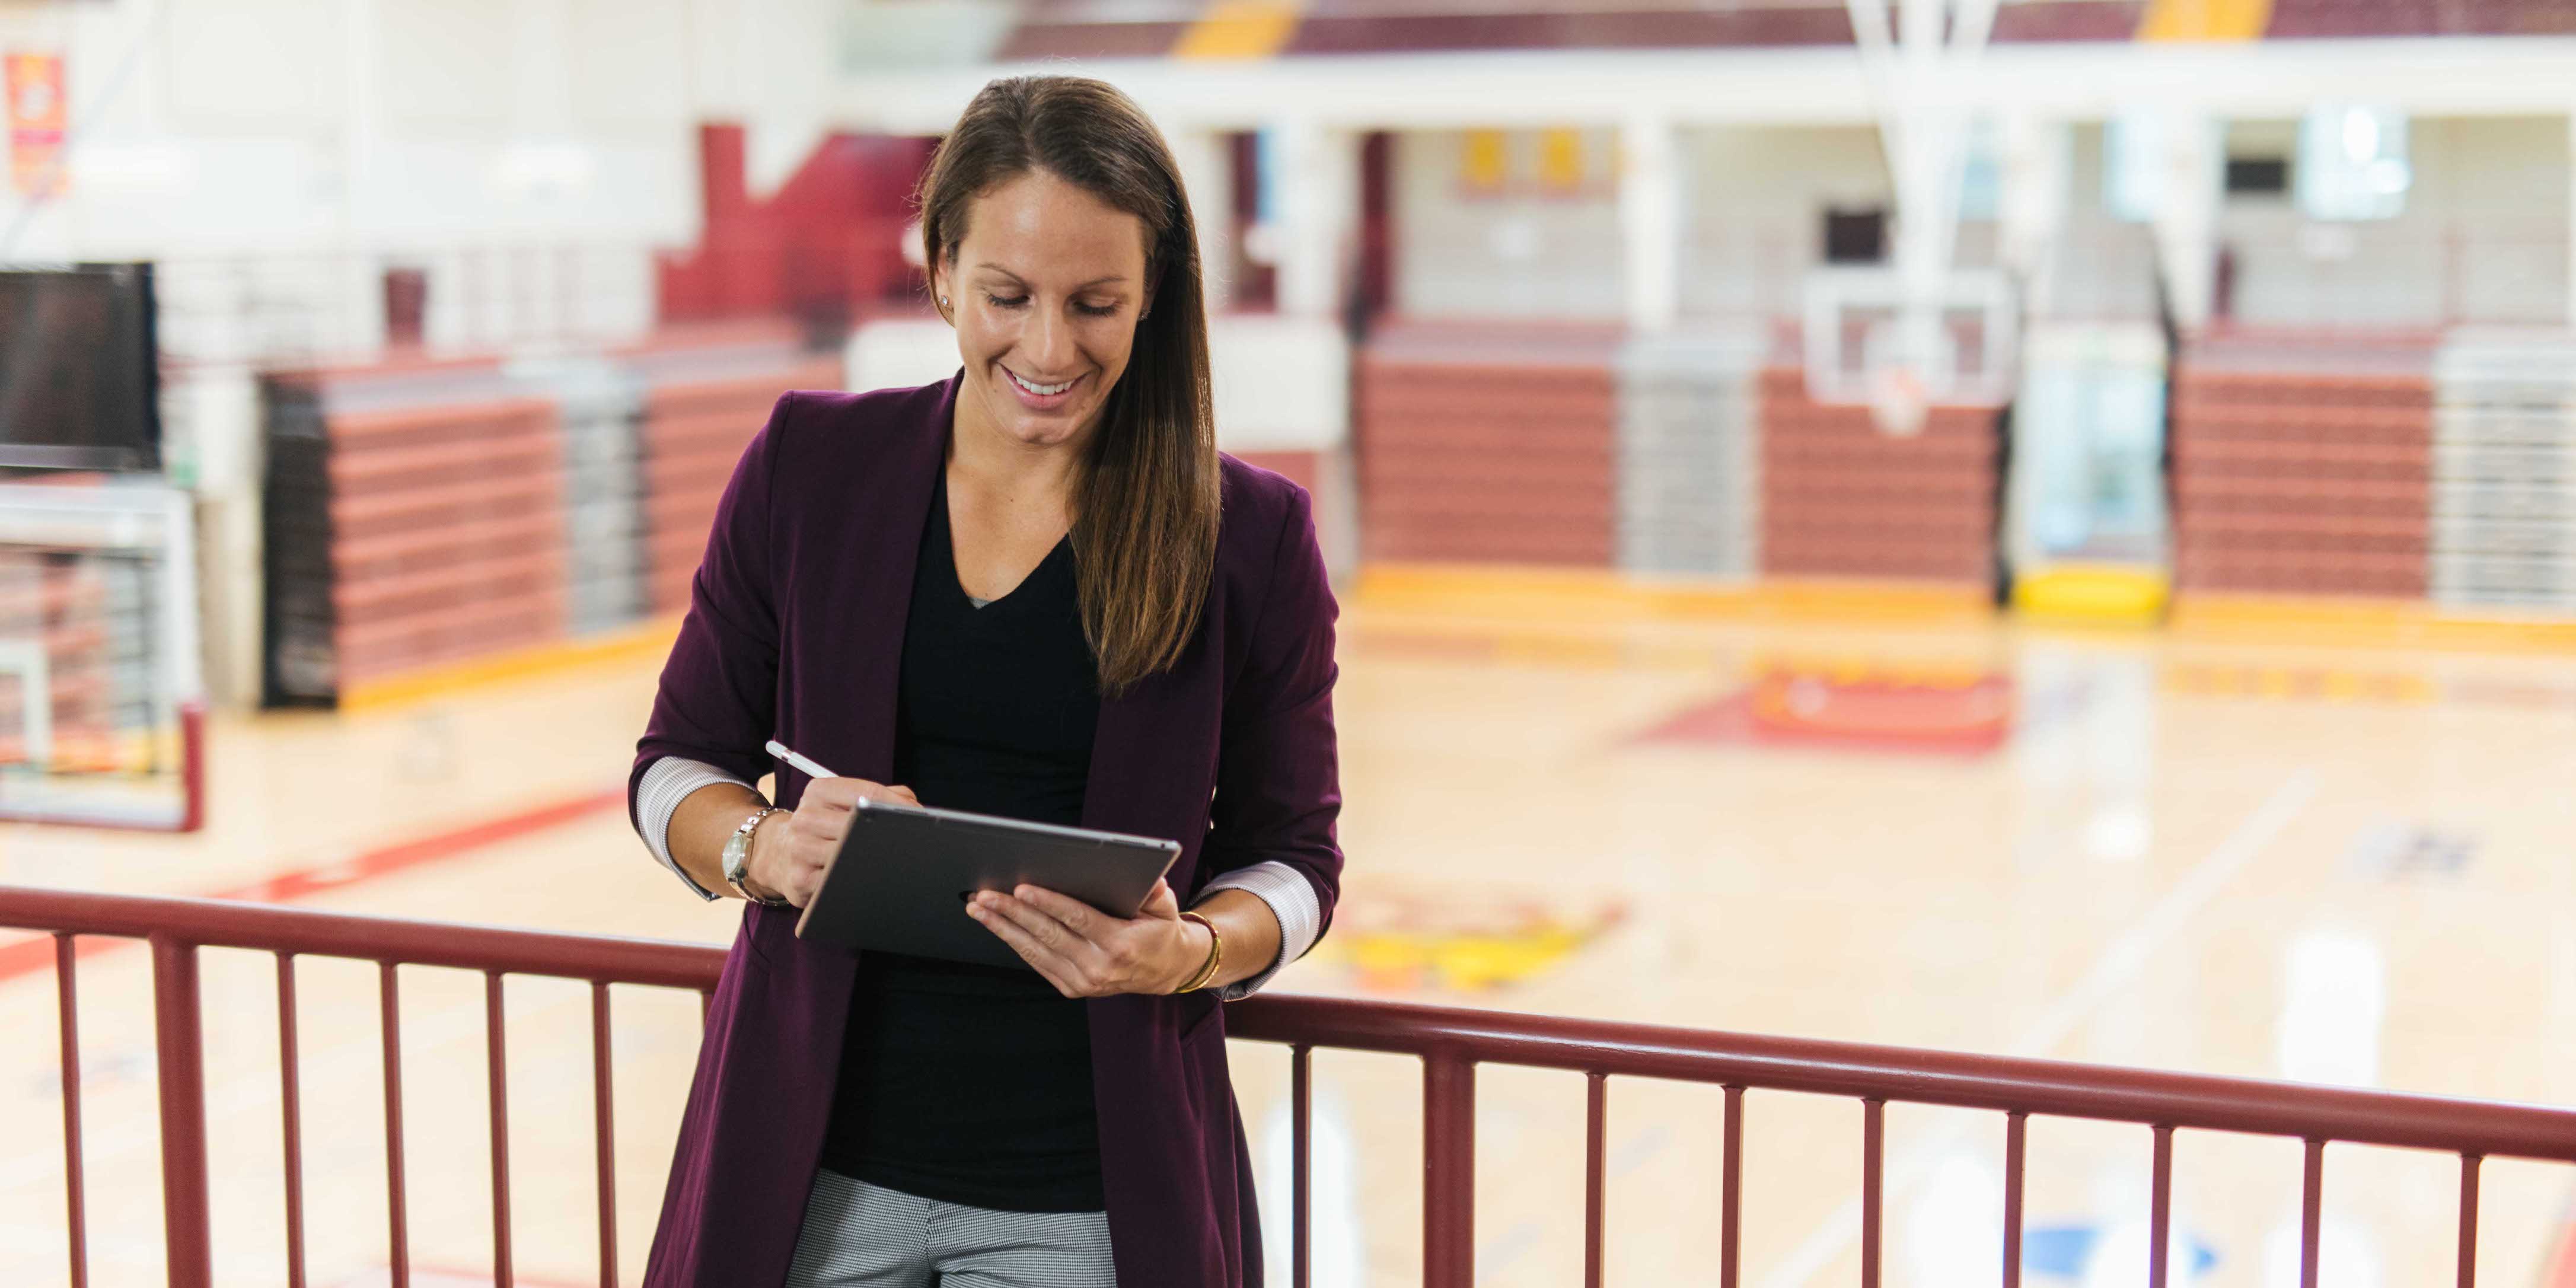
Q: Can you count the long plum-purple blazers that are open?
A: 1